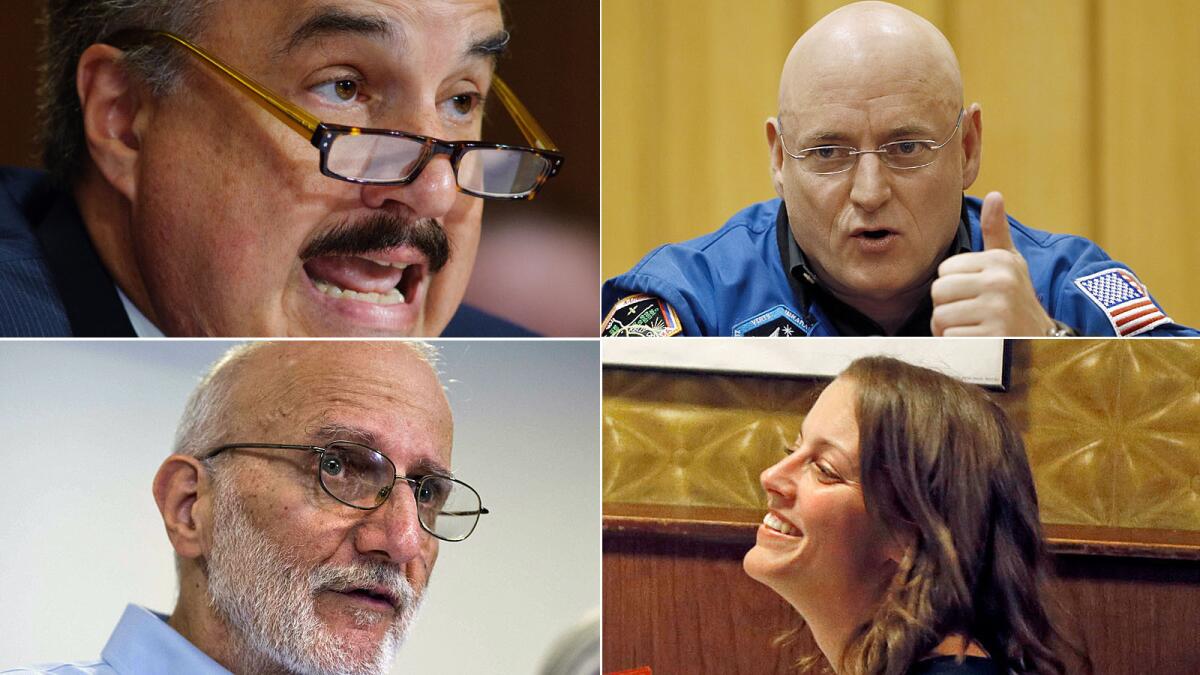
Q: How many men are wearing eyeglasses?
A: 3